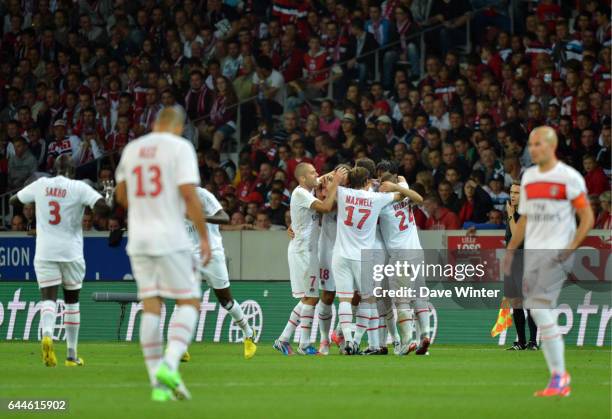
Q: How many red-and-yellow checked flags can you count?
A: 1